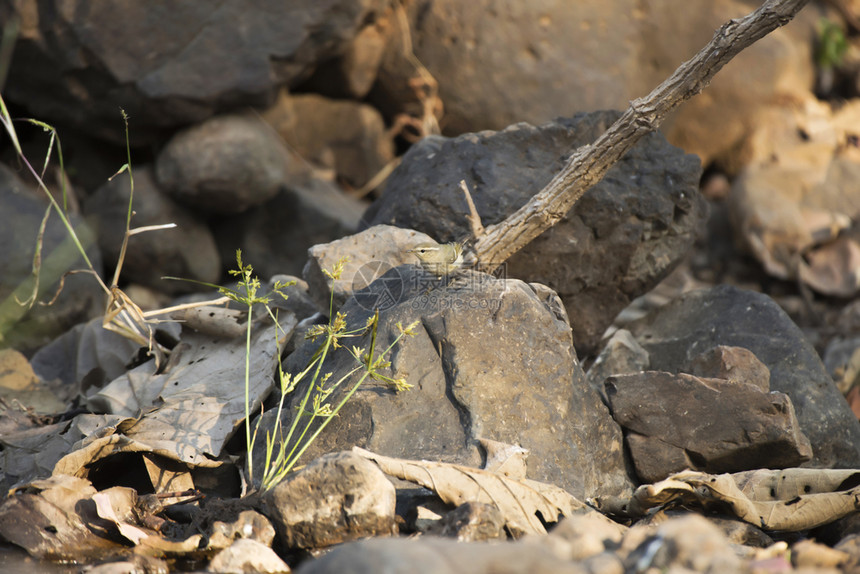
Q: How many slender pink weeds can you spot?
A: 0